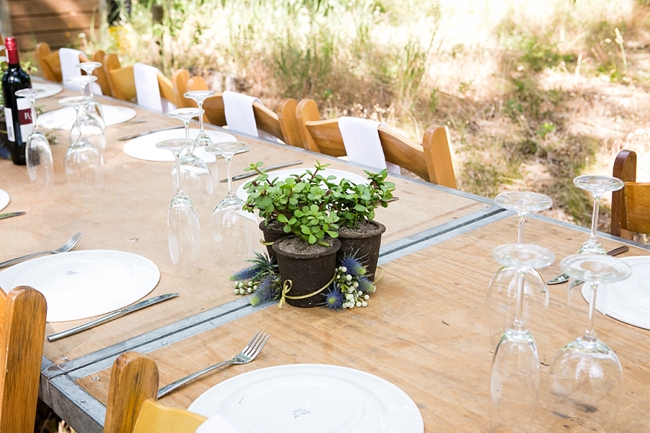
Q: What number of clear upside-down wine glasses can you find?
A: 12